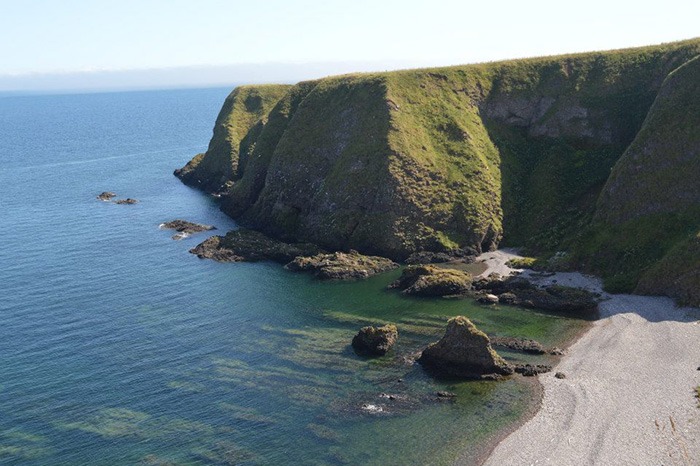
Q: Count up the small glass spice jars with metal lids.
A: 0